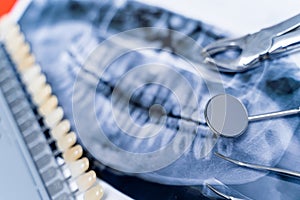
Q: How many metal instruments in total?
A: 4